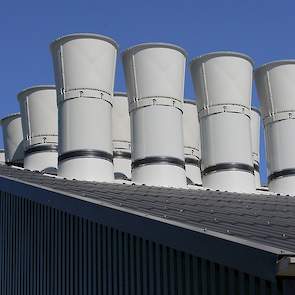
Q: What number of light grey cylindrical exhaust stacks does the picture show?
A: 9